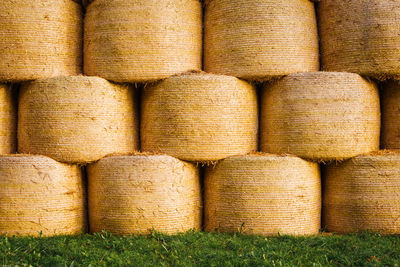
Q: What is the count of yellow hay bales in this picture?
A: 13